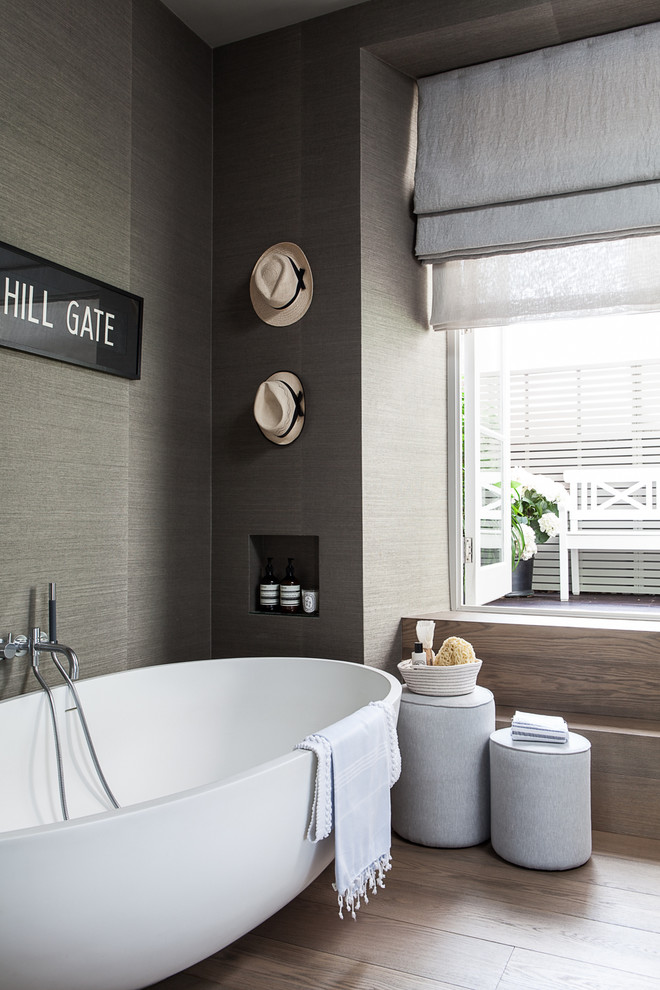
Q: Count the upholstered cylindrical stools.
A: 2